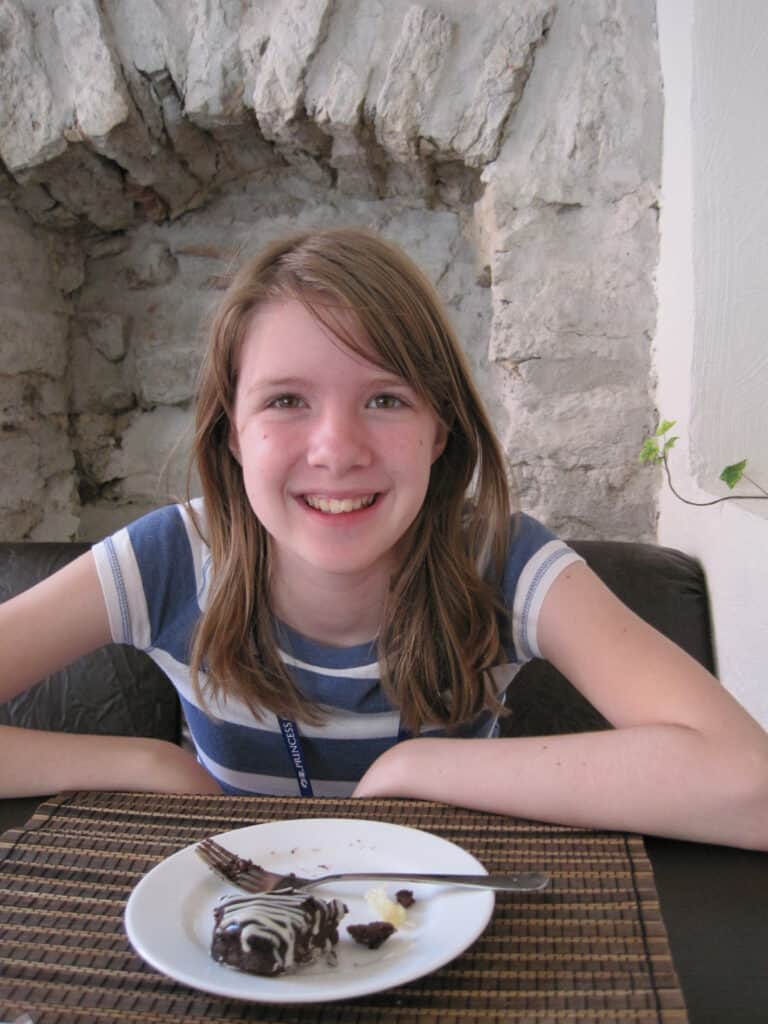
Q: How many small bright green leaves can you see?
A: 4